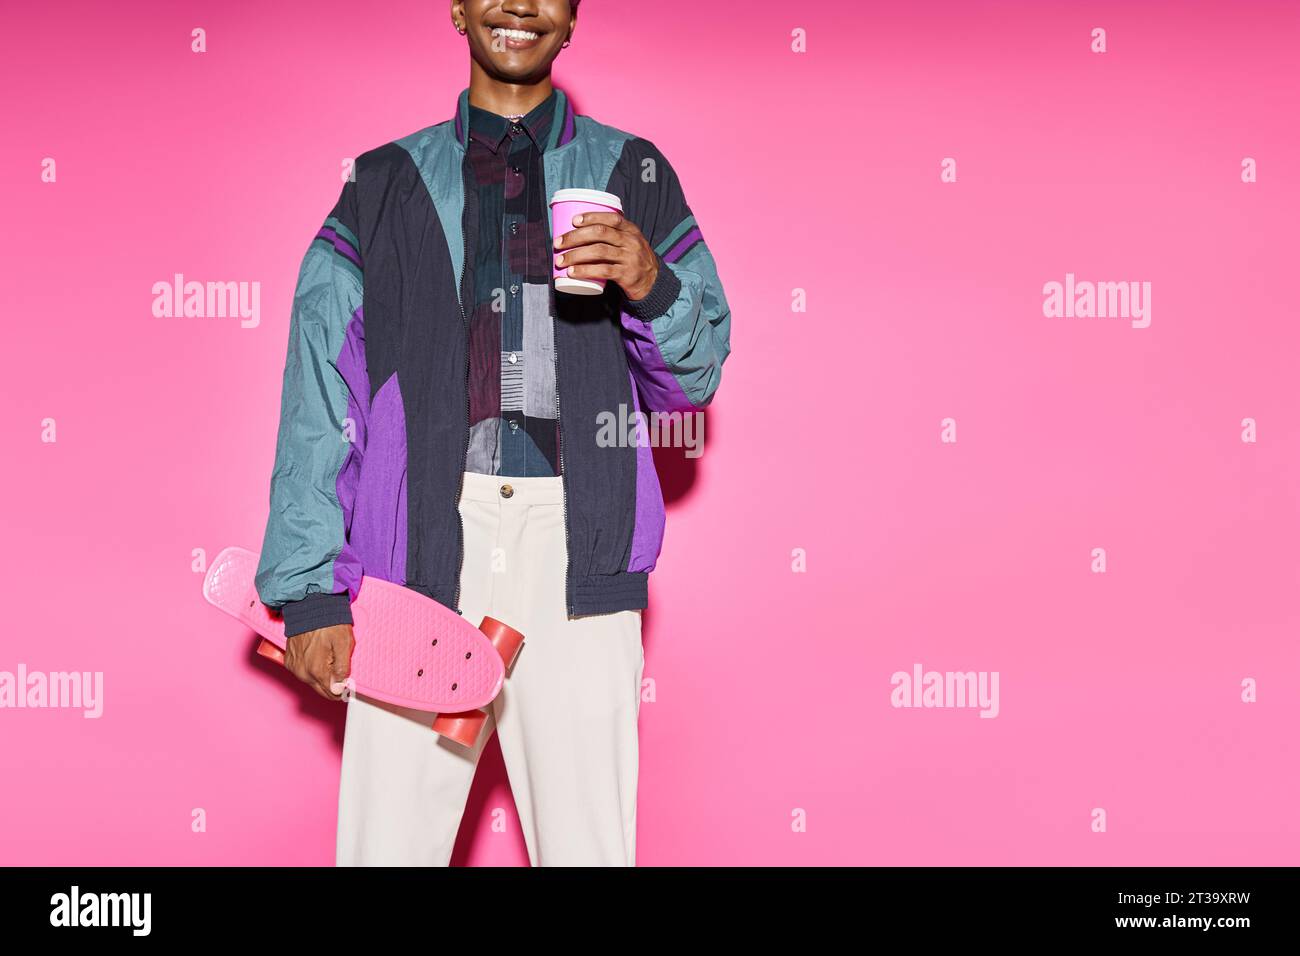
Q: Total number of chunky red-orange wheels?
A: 3